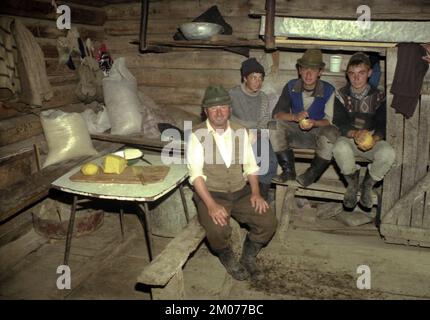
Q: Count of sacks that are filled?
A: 2